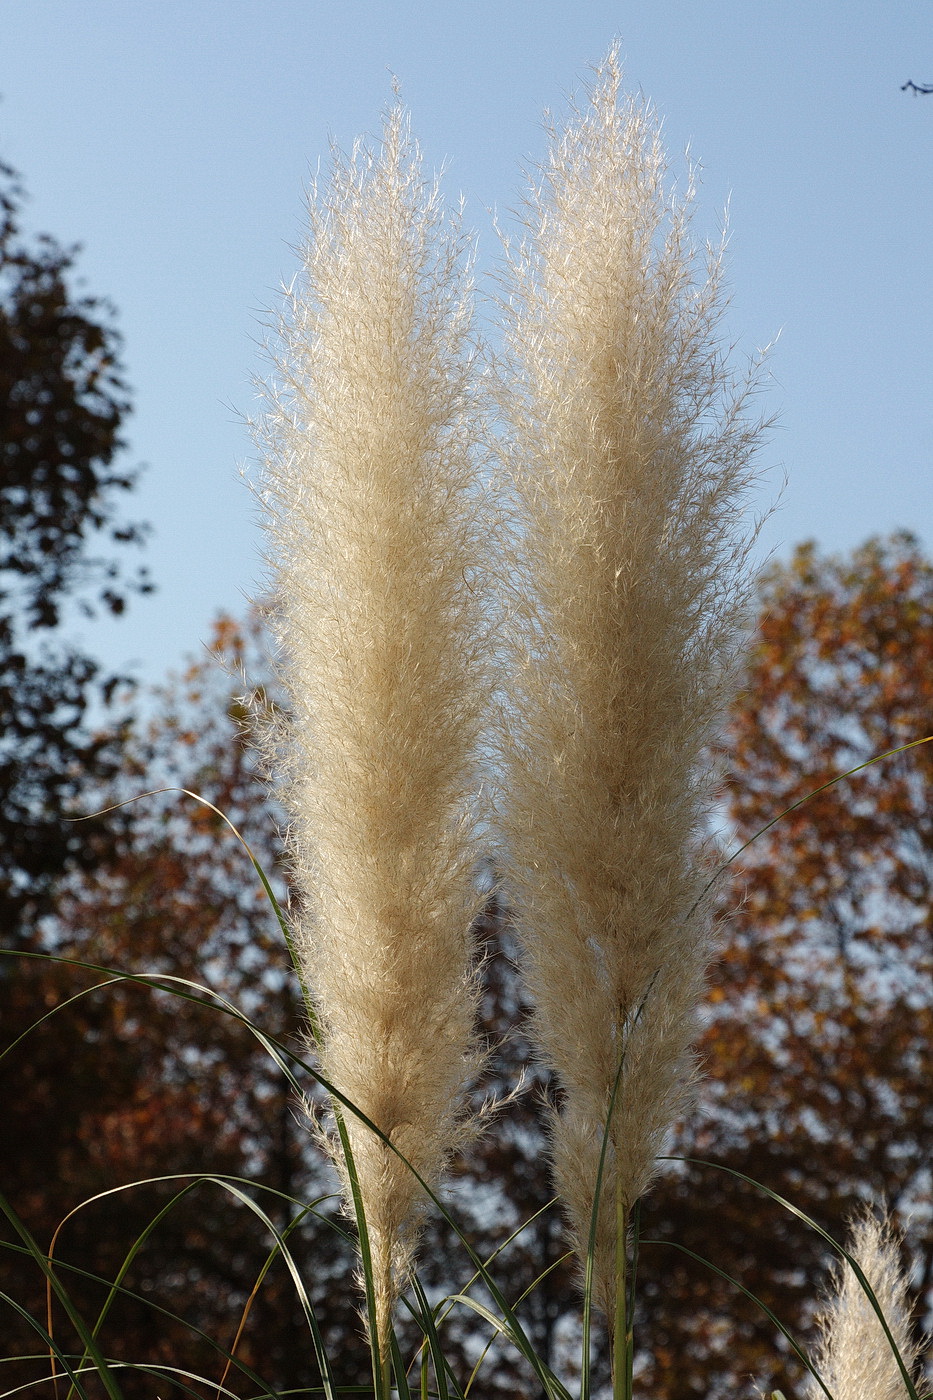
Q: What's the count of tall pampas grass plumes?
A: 2